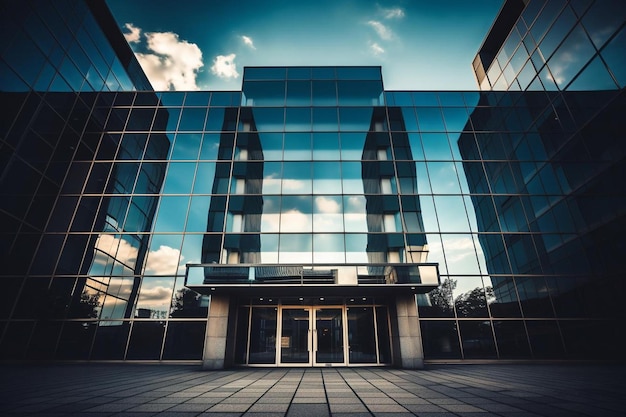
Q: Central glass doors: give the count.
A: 2